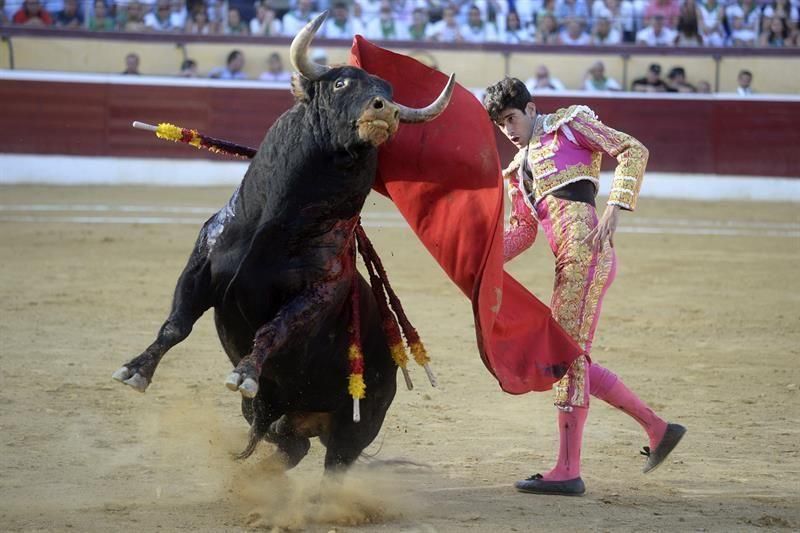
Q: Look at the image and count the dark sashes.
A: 1